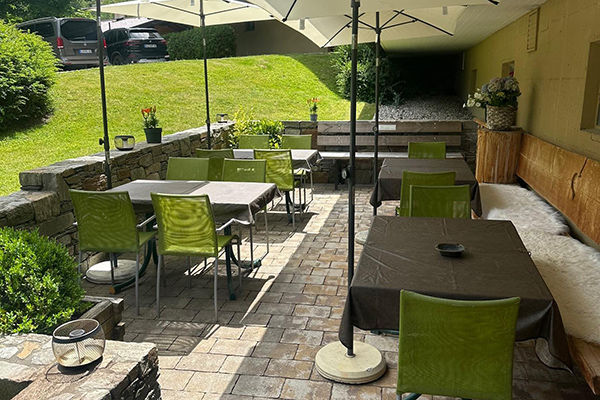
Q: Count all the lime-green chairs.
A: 12